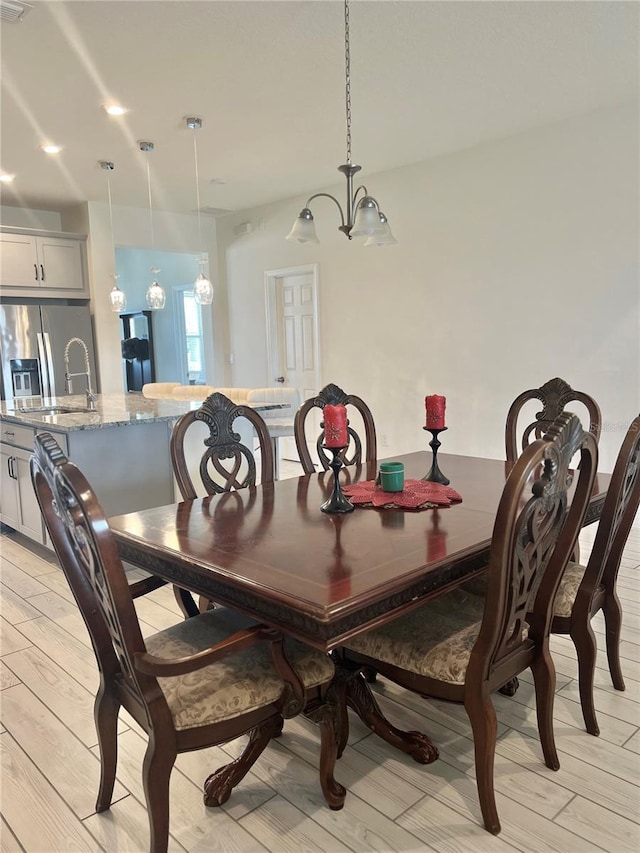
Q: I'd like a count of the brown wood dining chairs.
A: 6